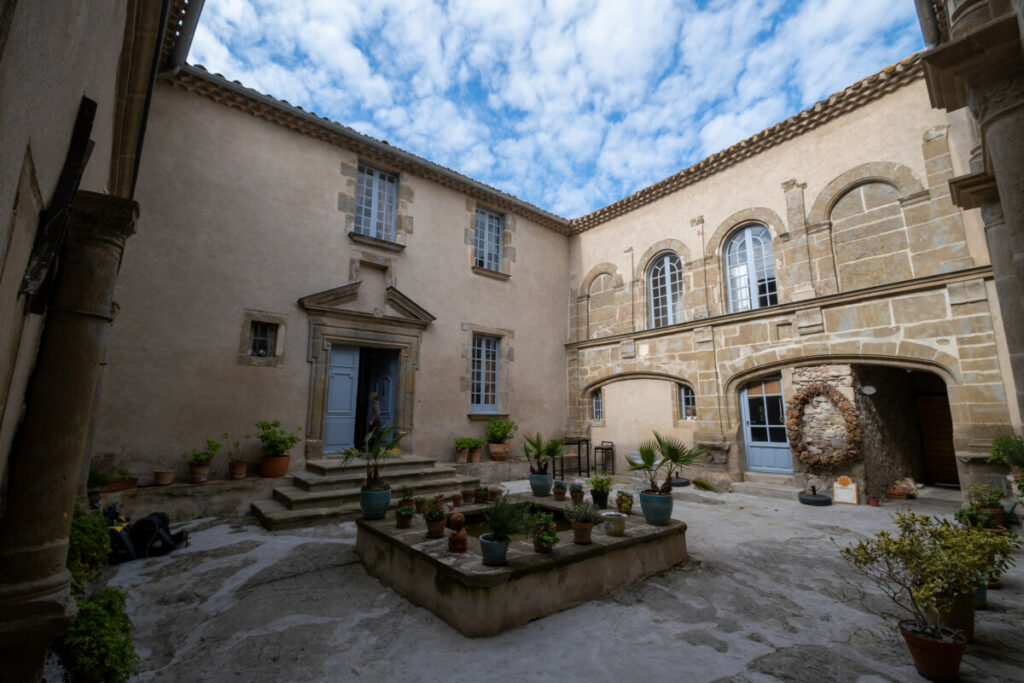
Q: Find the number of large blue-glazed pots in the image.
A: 4